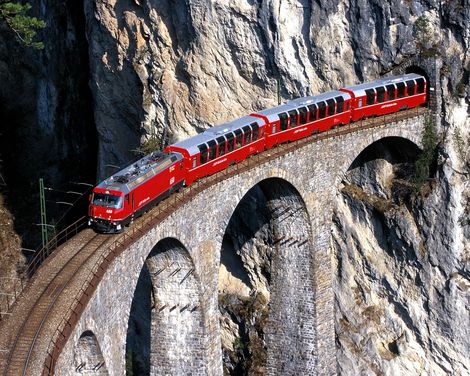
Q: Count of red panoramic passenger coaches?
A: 3